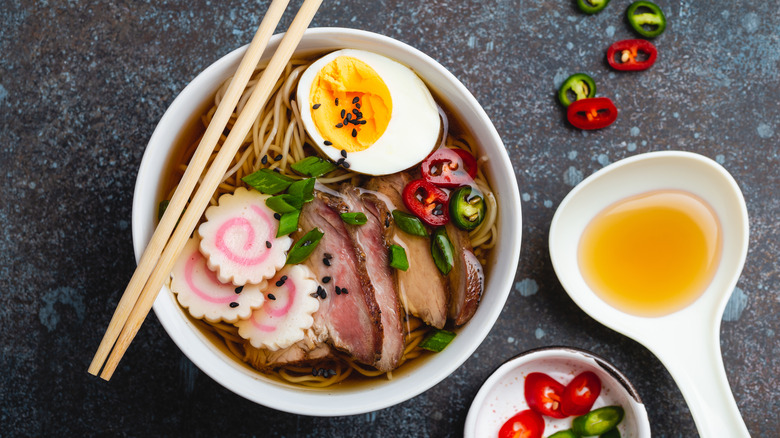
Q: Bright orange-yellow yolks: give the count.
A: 1